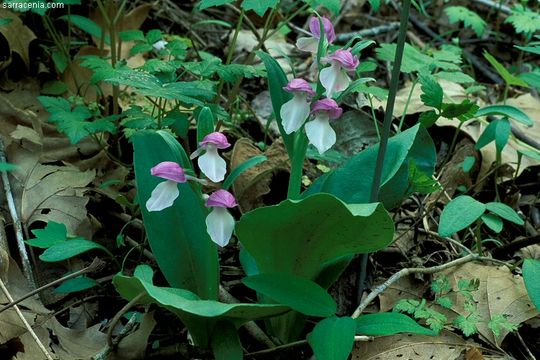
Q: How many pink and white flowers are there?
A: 7